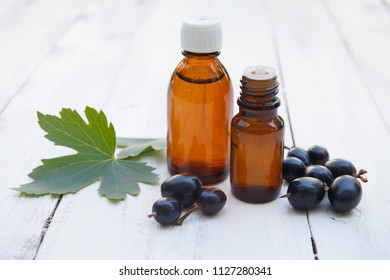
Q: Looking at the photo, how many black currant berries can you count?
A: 10